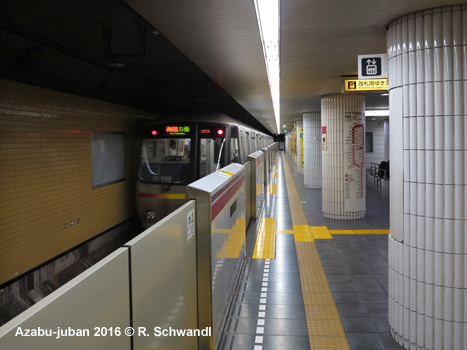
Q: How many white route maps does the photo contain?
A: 1